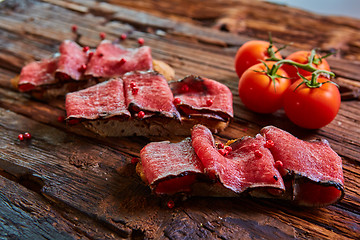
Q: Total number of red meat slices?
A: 9